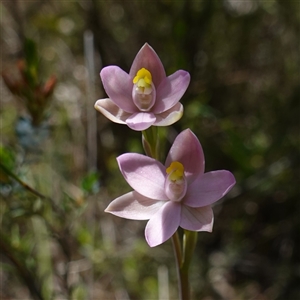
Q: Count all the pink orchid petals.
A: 12